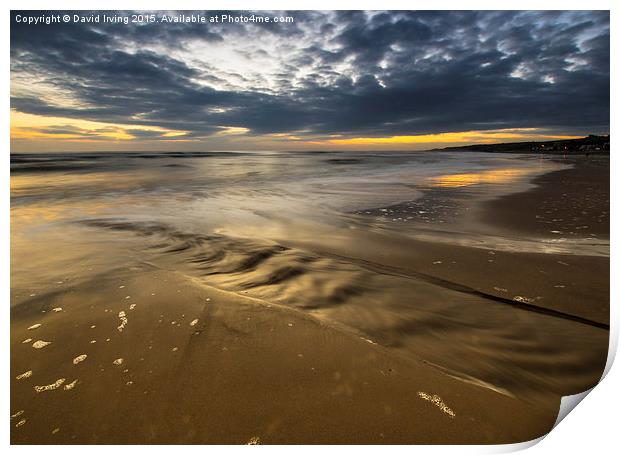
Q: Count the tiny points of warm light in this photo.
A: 2